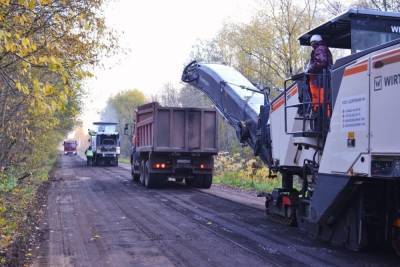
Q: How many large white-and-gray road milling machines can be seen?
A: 2